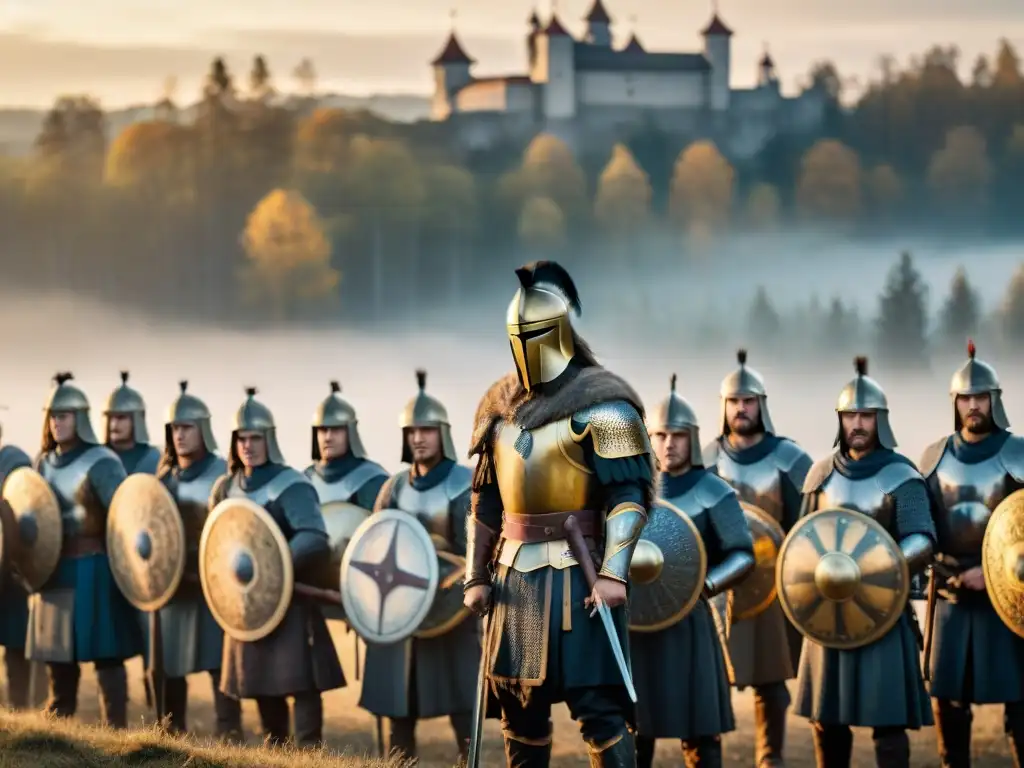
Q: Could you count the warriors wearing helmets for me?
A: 11